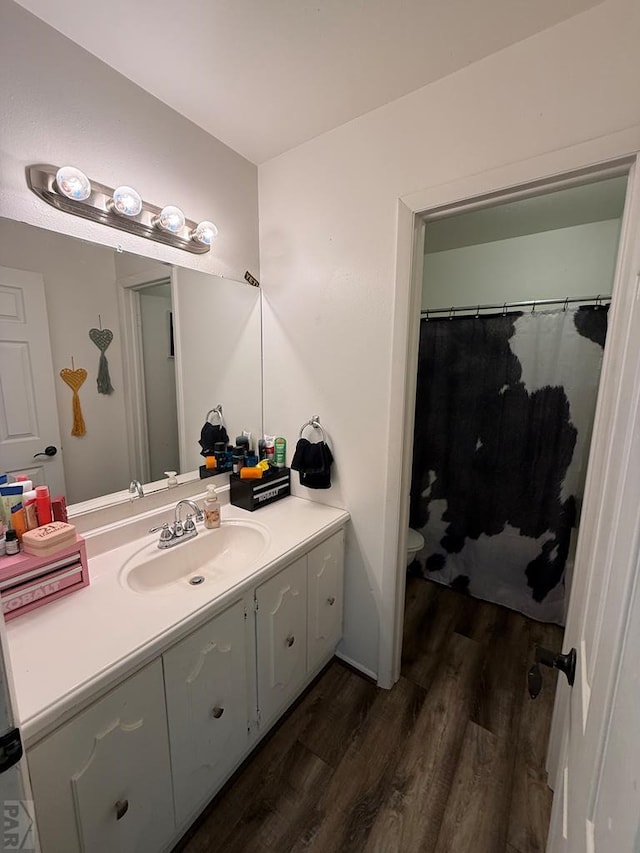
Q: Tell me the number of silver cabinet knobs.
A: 4